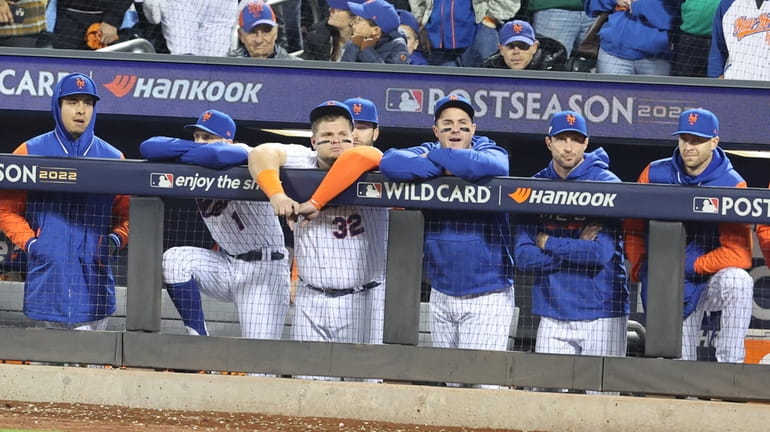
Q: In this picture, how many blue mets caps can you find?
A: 12